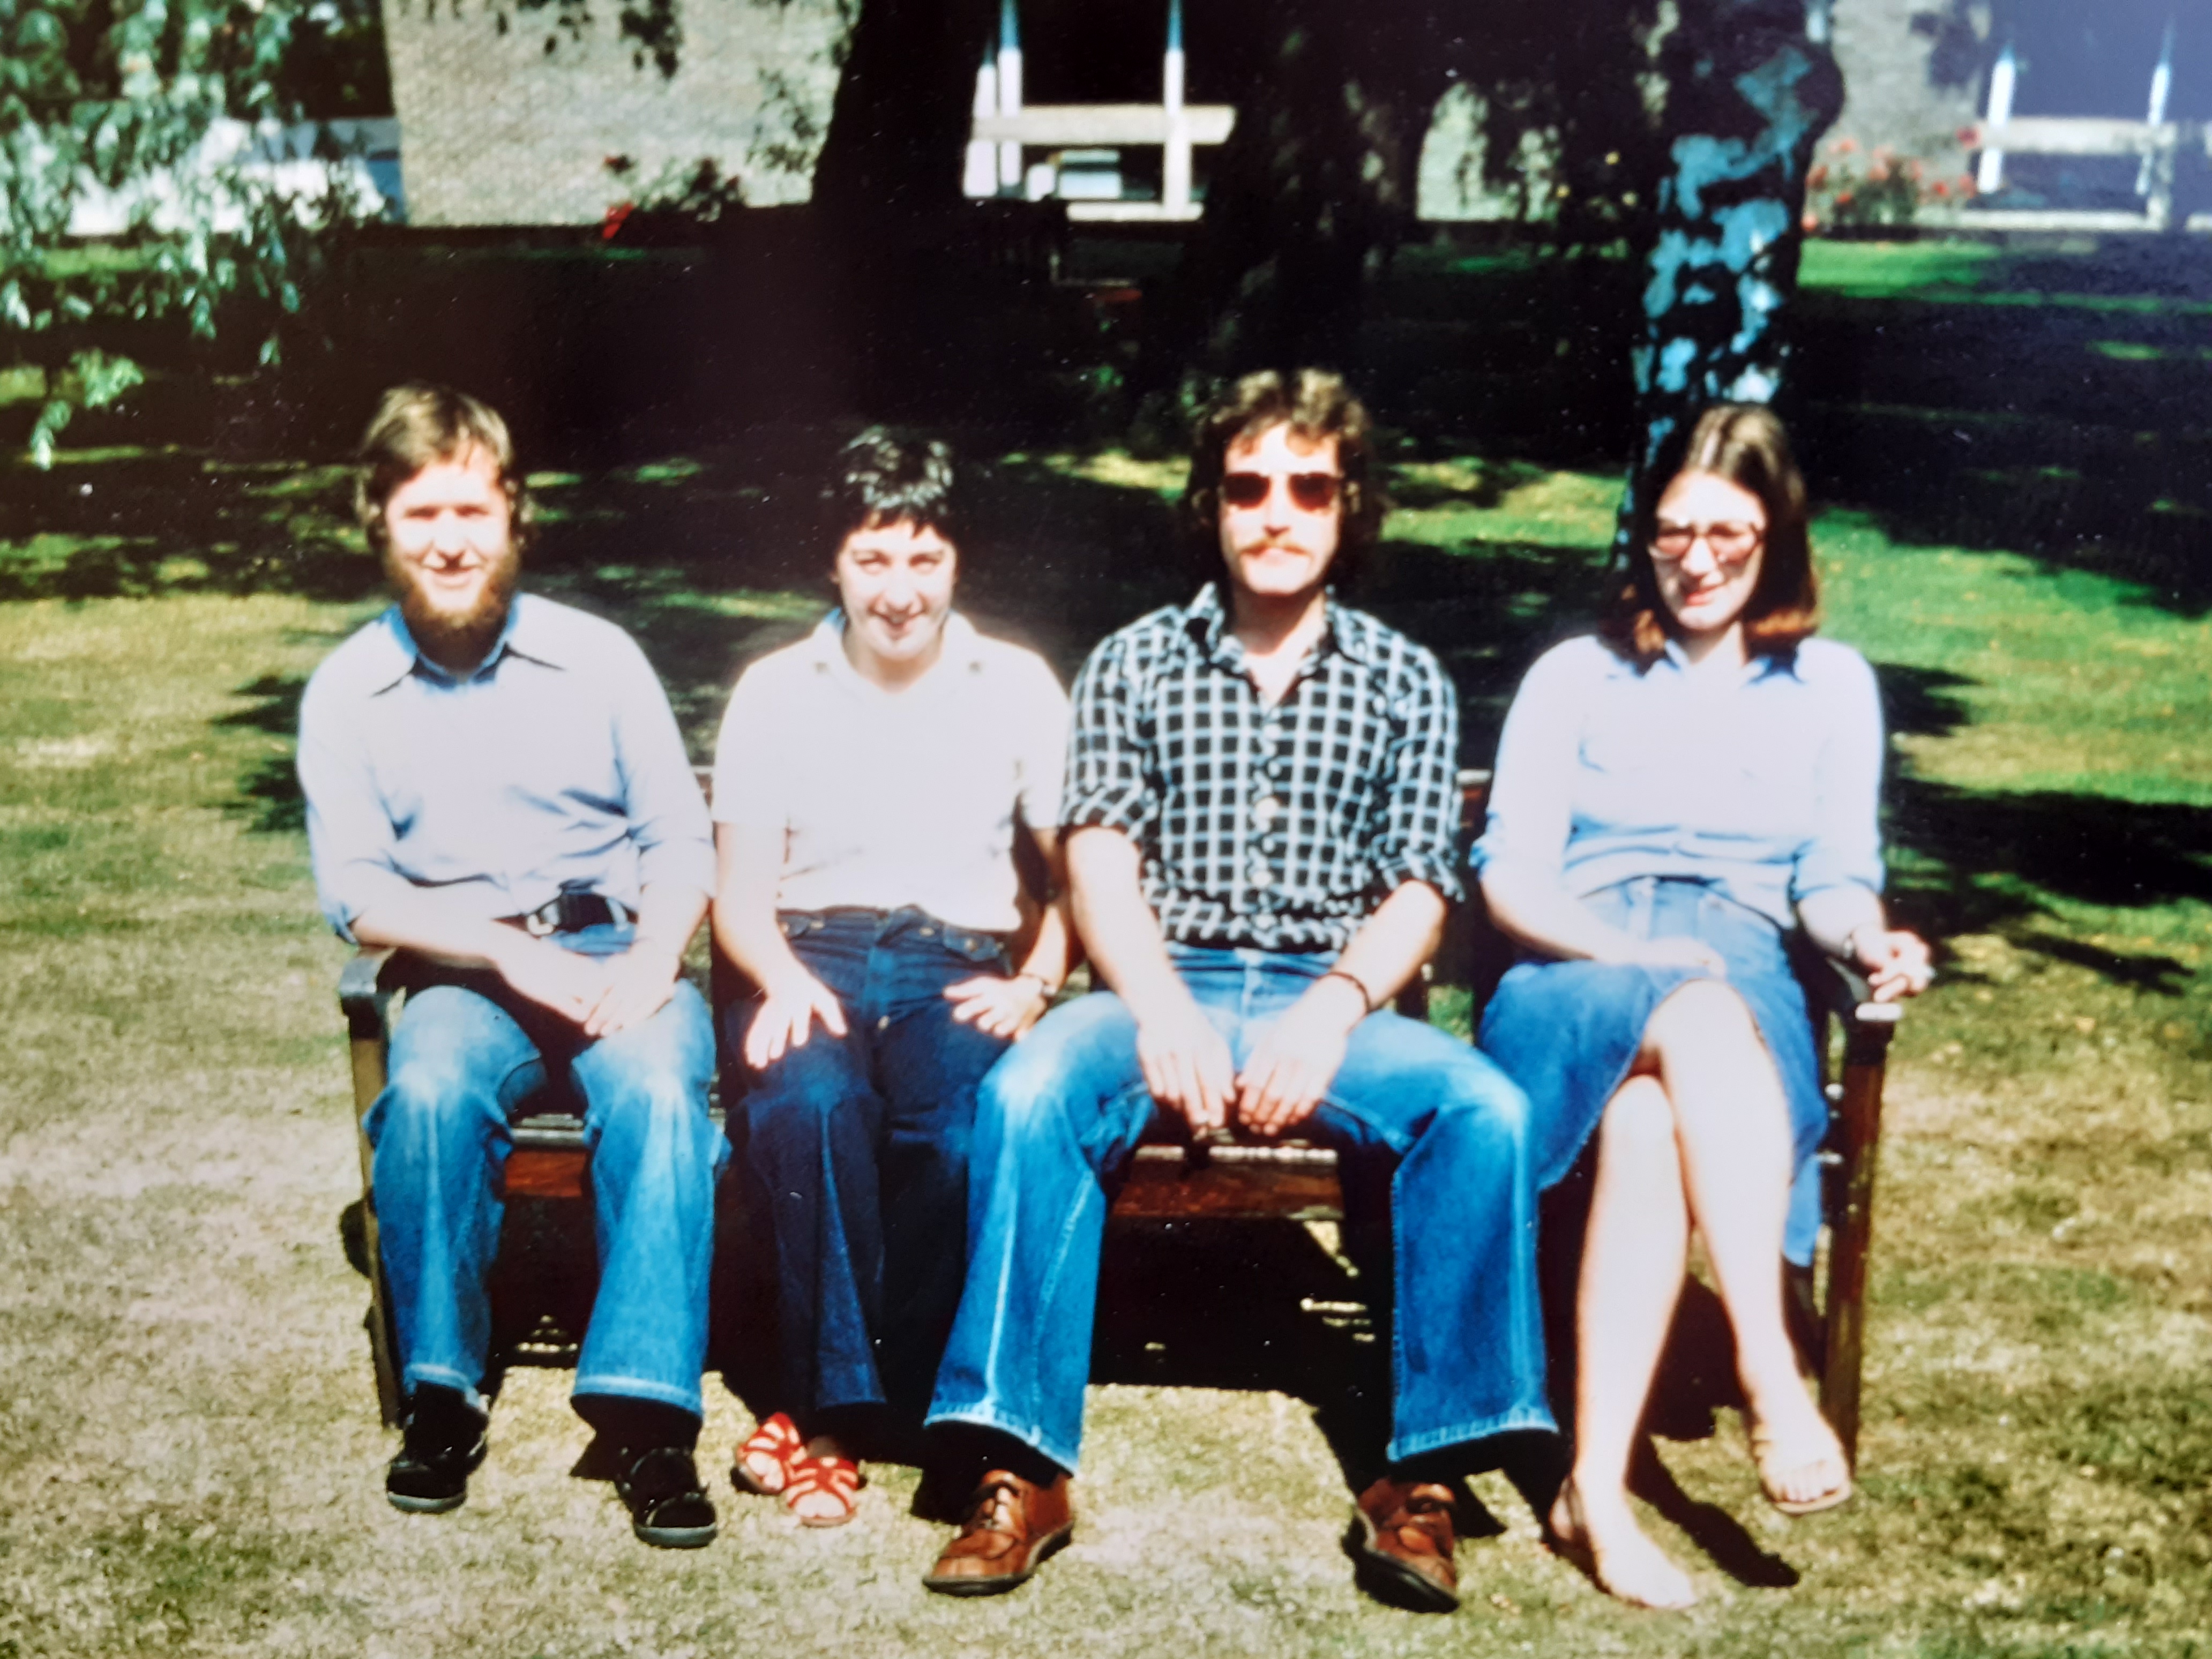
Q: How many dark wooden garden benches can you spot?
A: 1